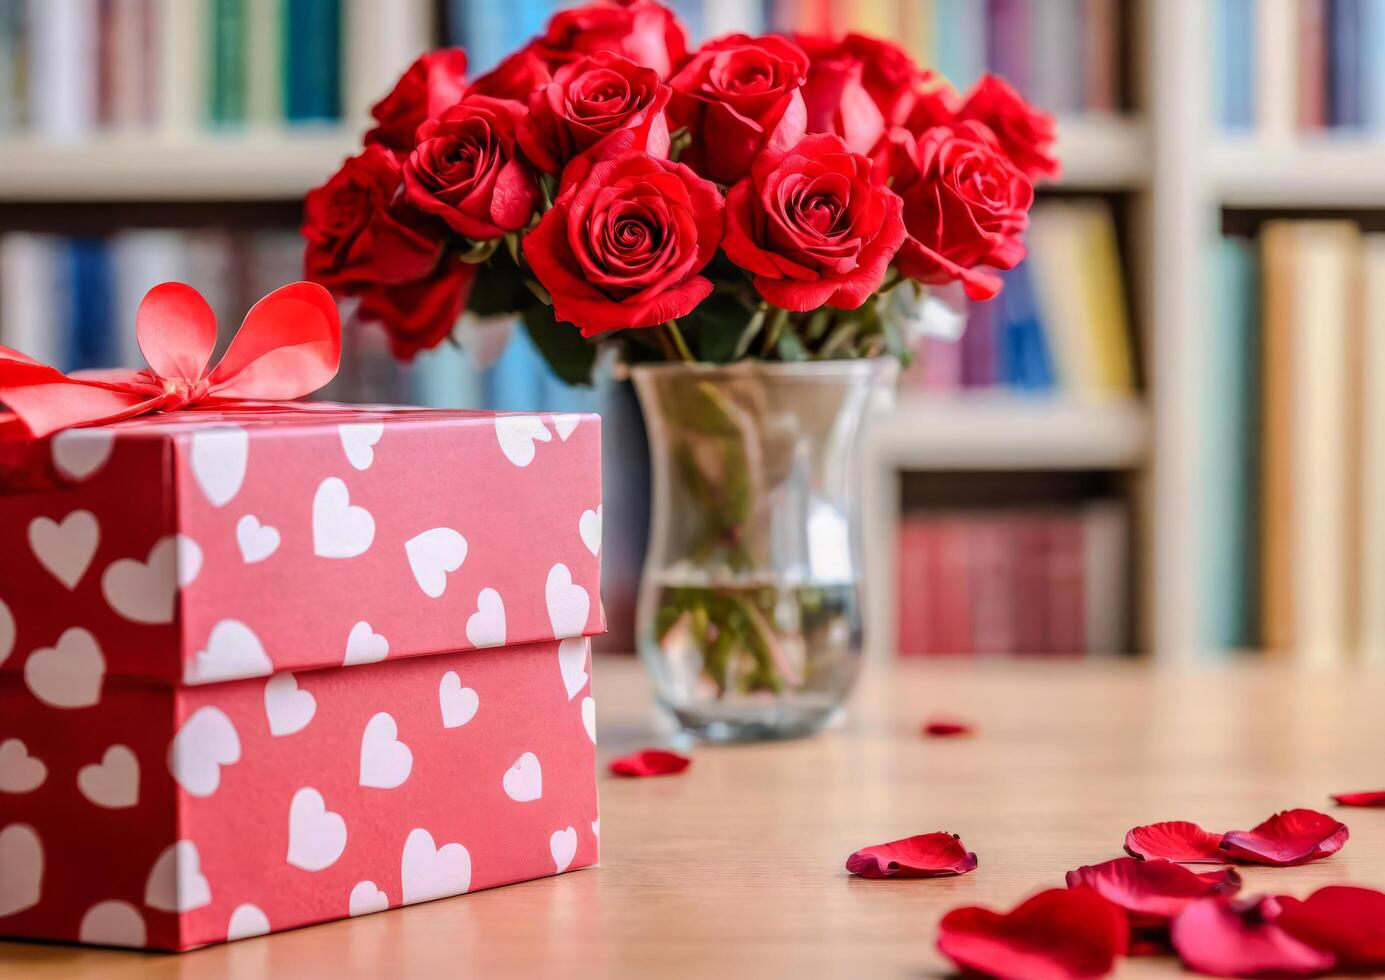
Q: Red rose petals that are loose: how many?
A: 10